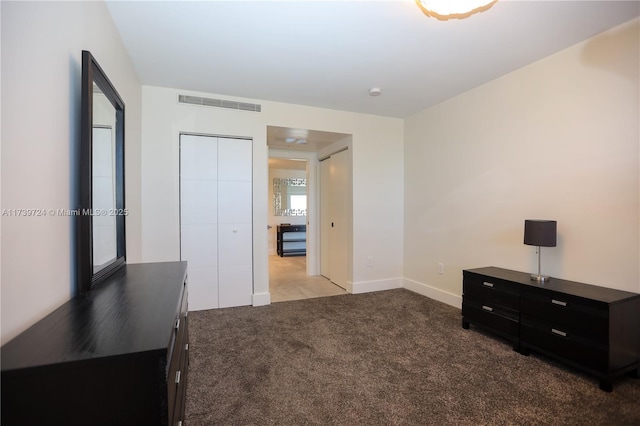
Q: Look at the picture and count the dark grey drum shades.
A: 1